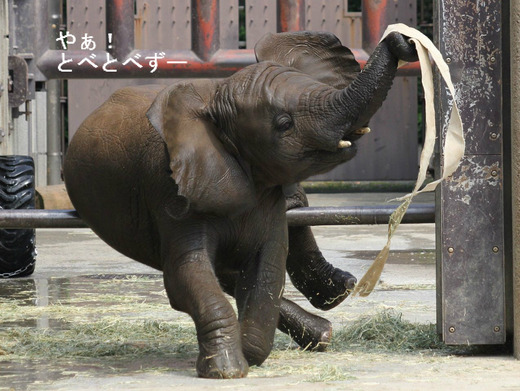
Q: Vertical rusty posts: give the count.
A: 4